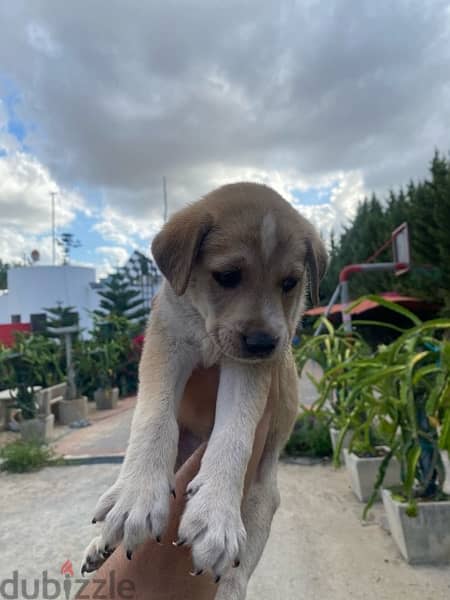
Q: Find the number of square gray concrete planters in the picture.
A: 6